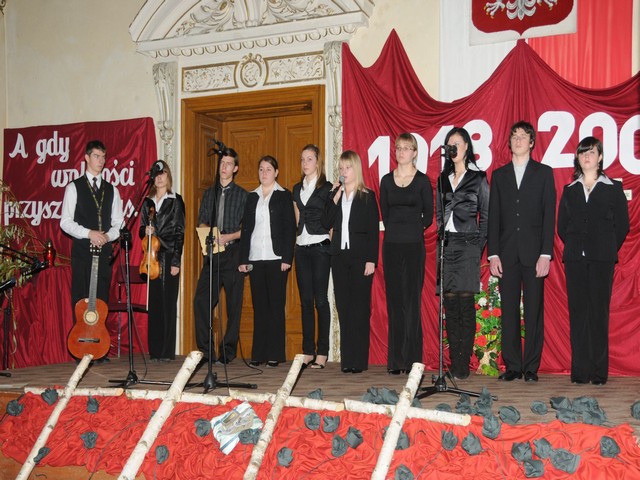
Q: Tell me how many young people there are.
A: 10